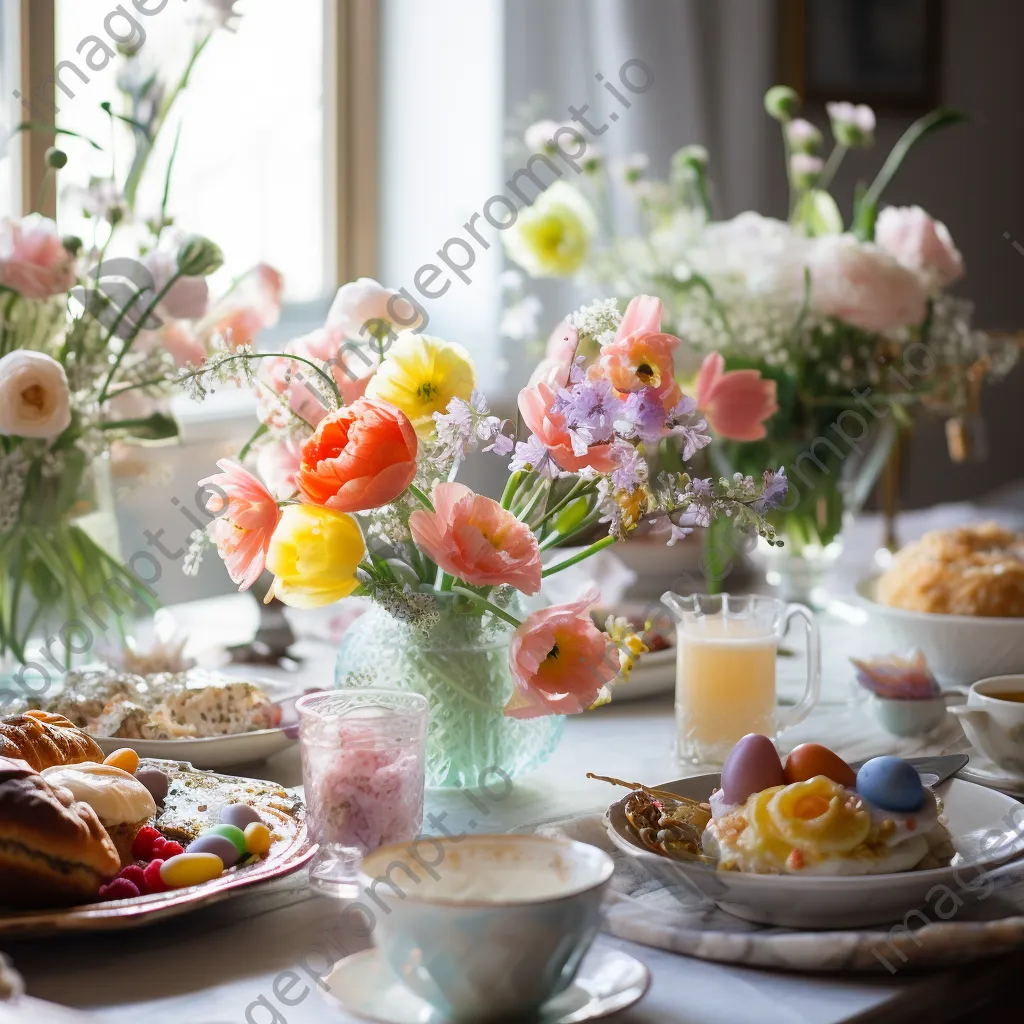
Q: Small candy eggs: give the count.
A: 7